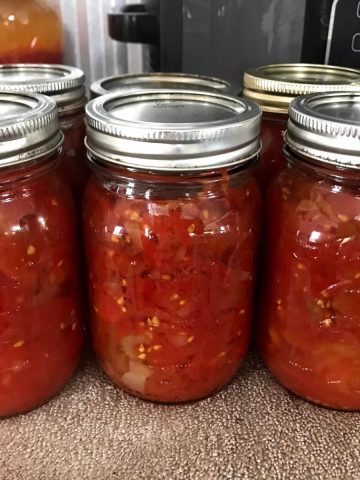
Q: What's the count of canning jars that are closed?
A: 6